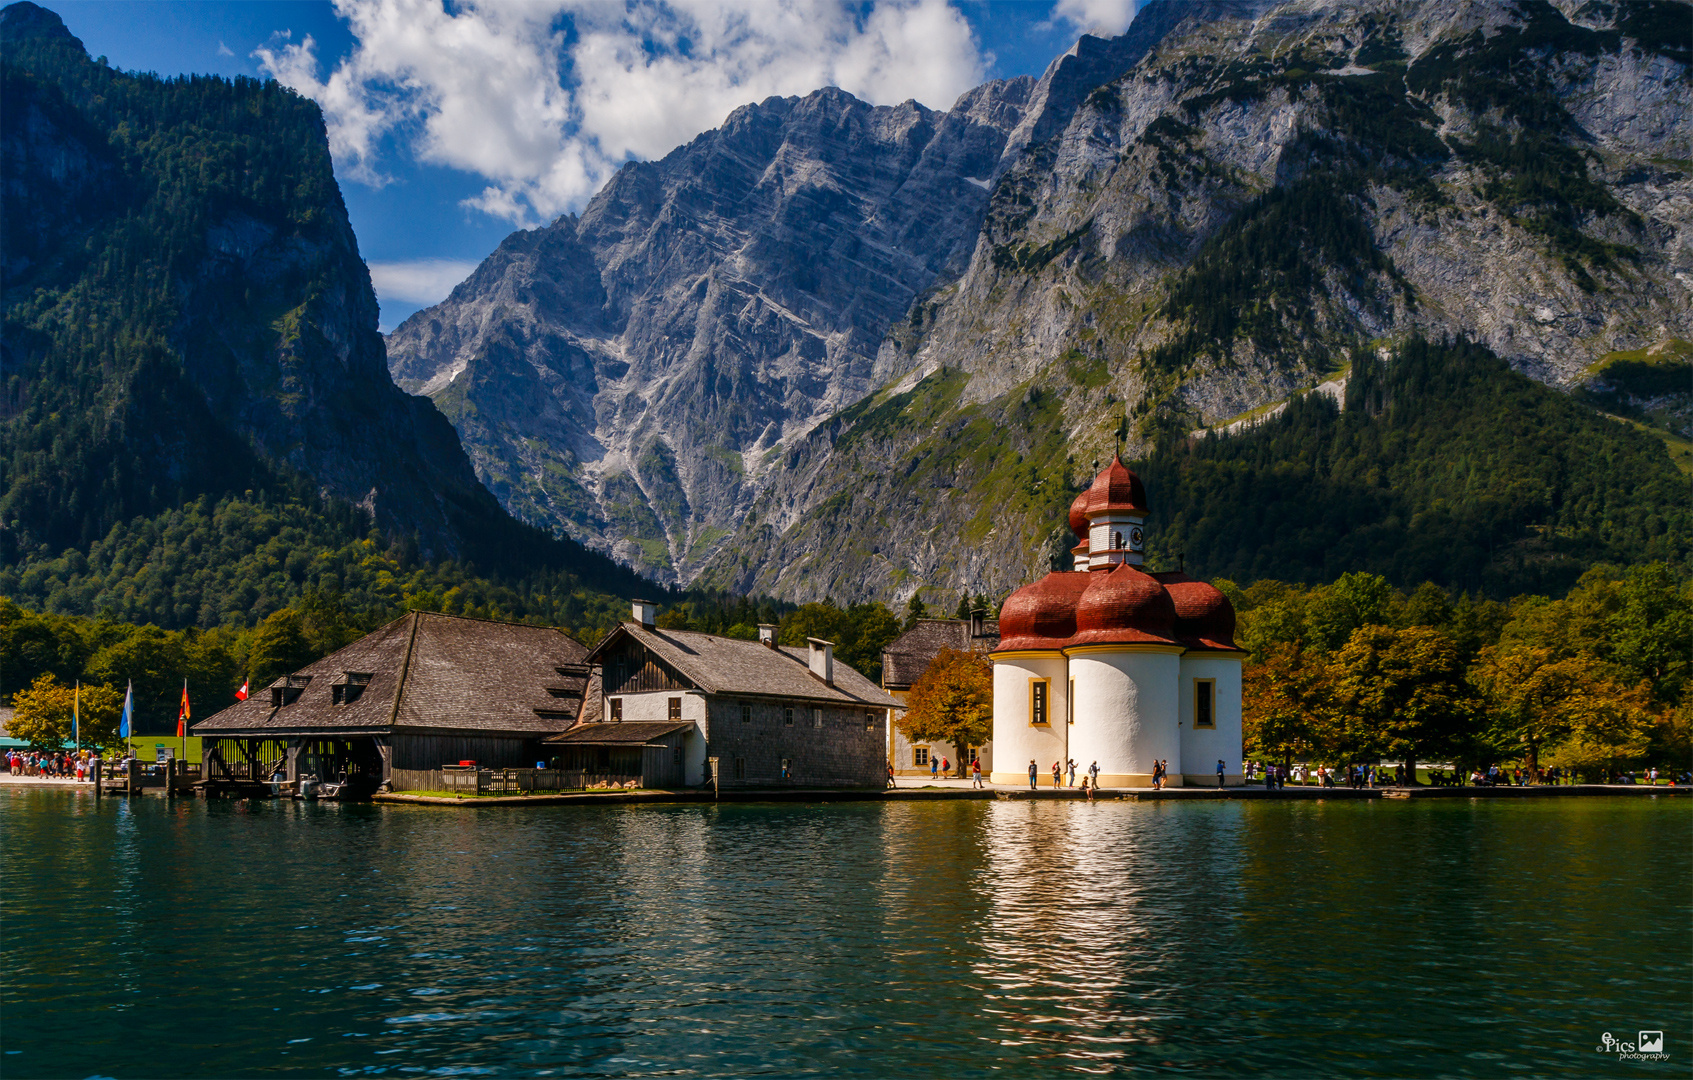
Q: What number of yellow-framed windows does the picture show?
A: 5